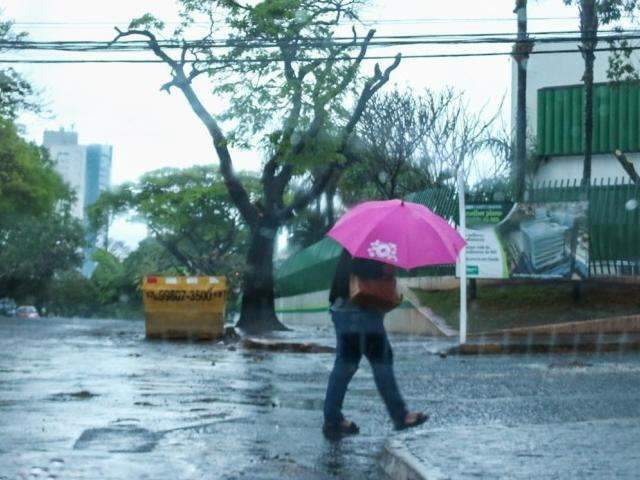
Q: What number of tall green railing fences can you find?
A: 1